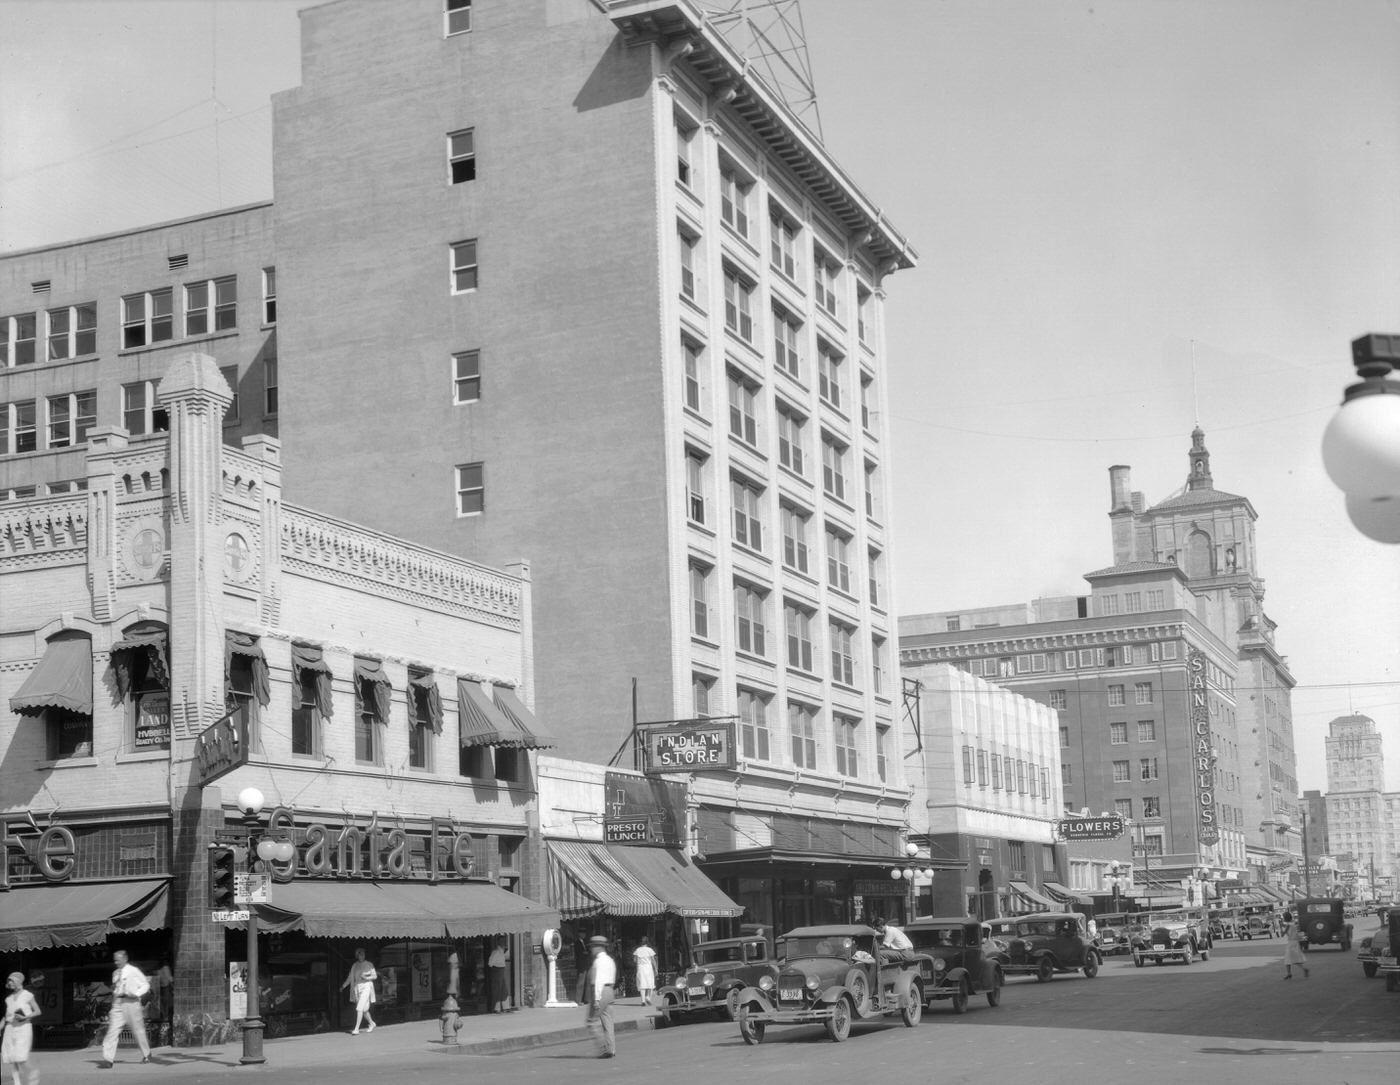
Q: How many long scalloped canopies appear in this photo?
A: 2